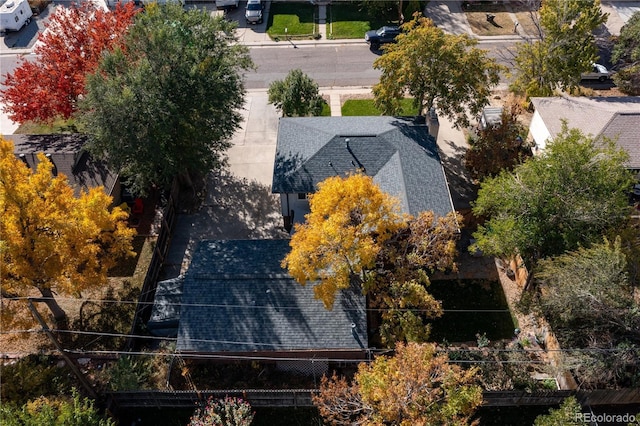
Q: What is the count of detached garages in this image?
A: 1